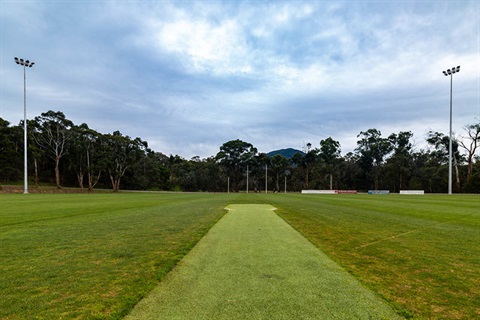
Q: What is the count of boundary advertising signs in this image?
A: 4